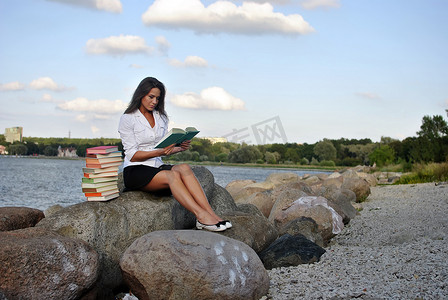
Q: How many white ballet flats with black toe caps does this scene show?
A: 2